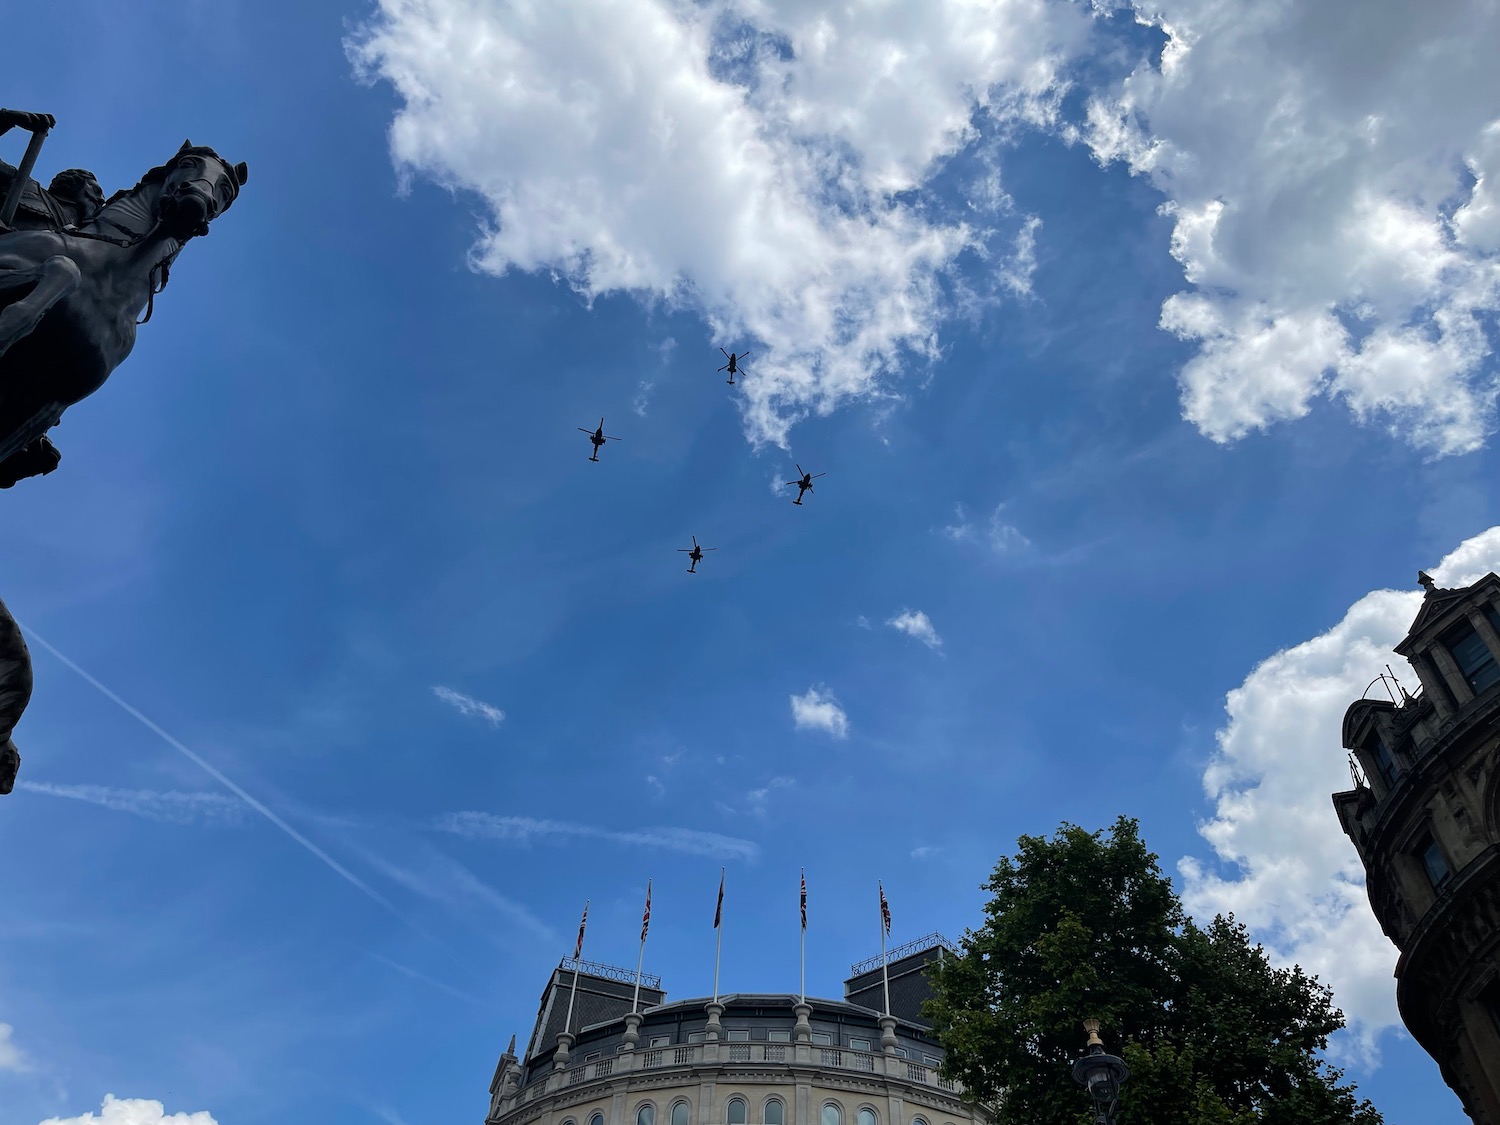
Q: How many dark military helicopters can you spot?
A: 4